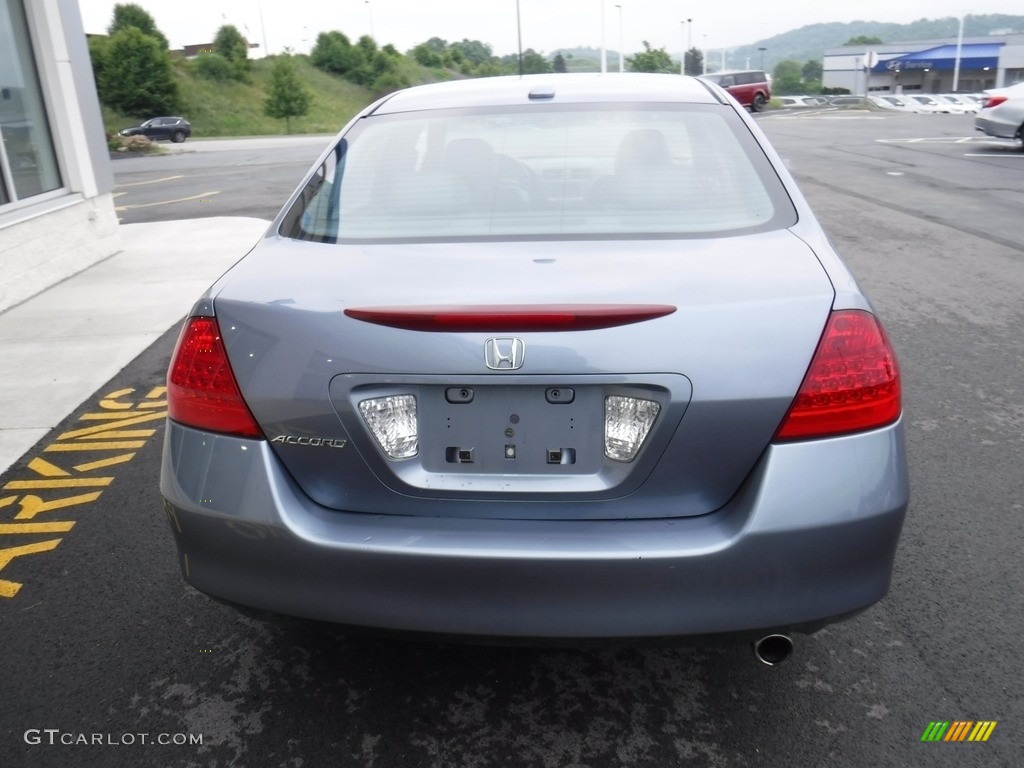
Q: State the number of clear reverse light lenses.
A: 2